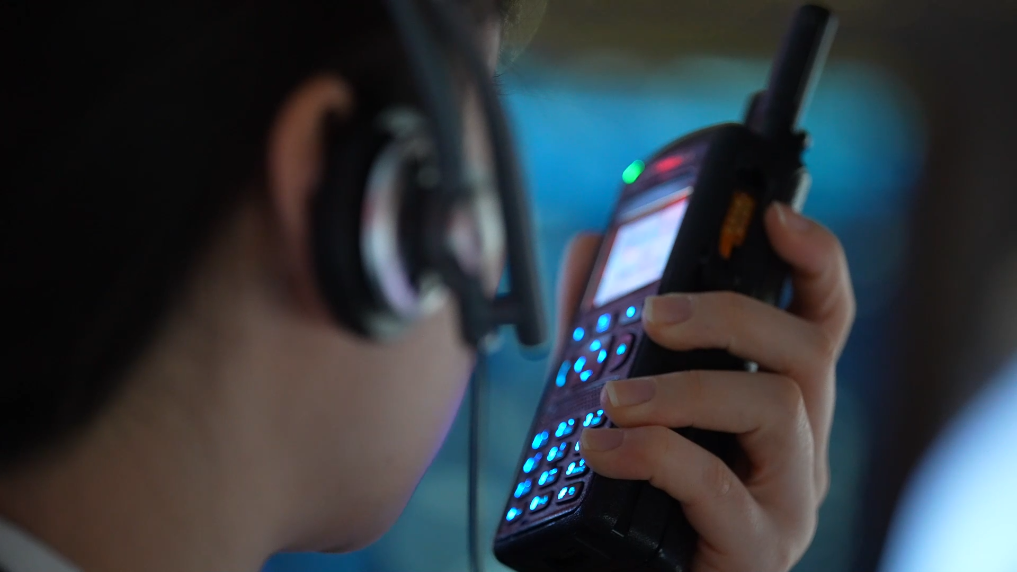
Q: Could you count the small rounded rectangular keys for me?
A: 12